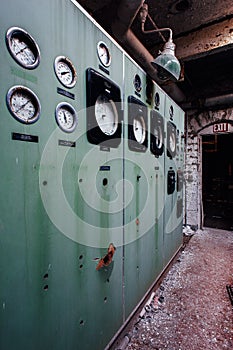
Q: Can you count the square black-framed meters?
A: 4